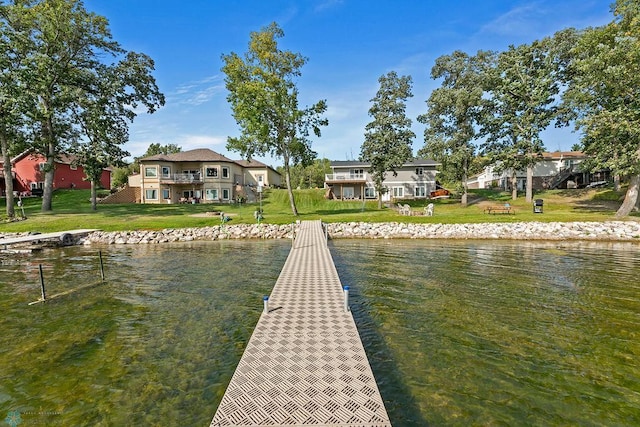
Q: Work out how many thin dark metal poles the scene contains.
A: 2